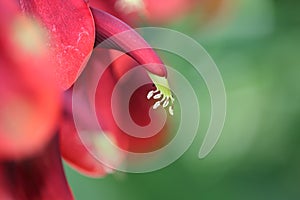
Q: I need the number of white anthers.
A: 5